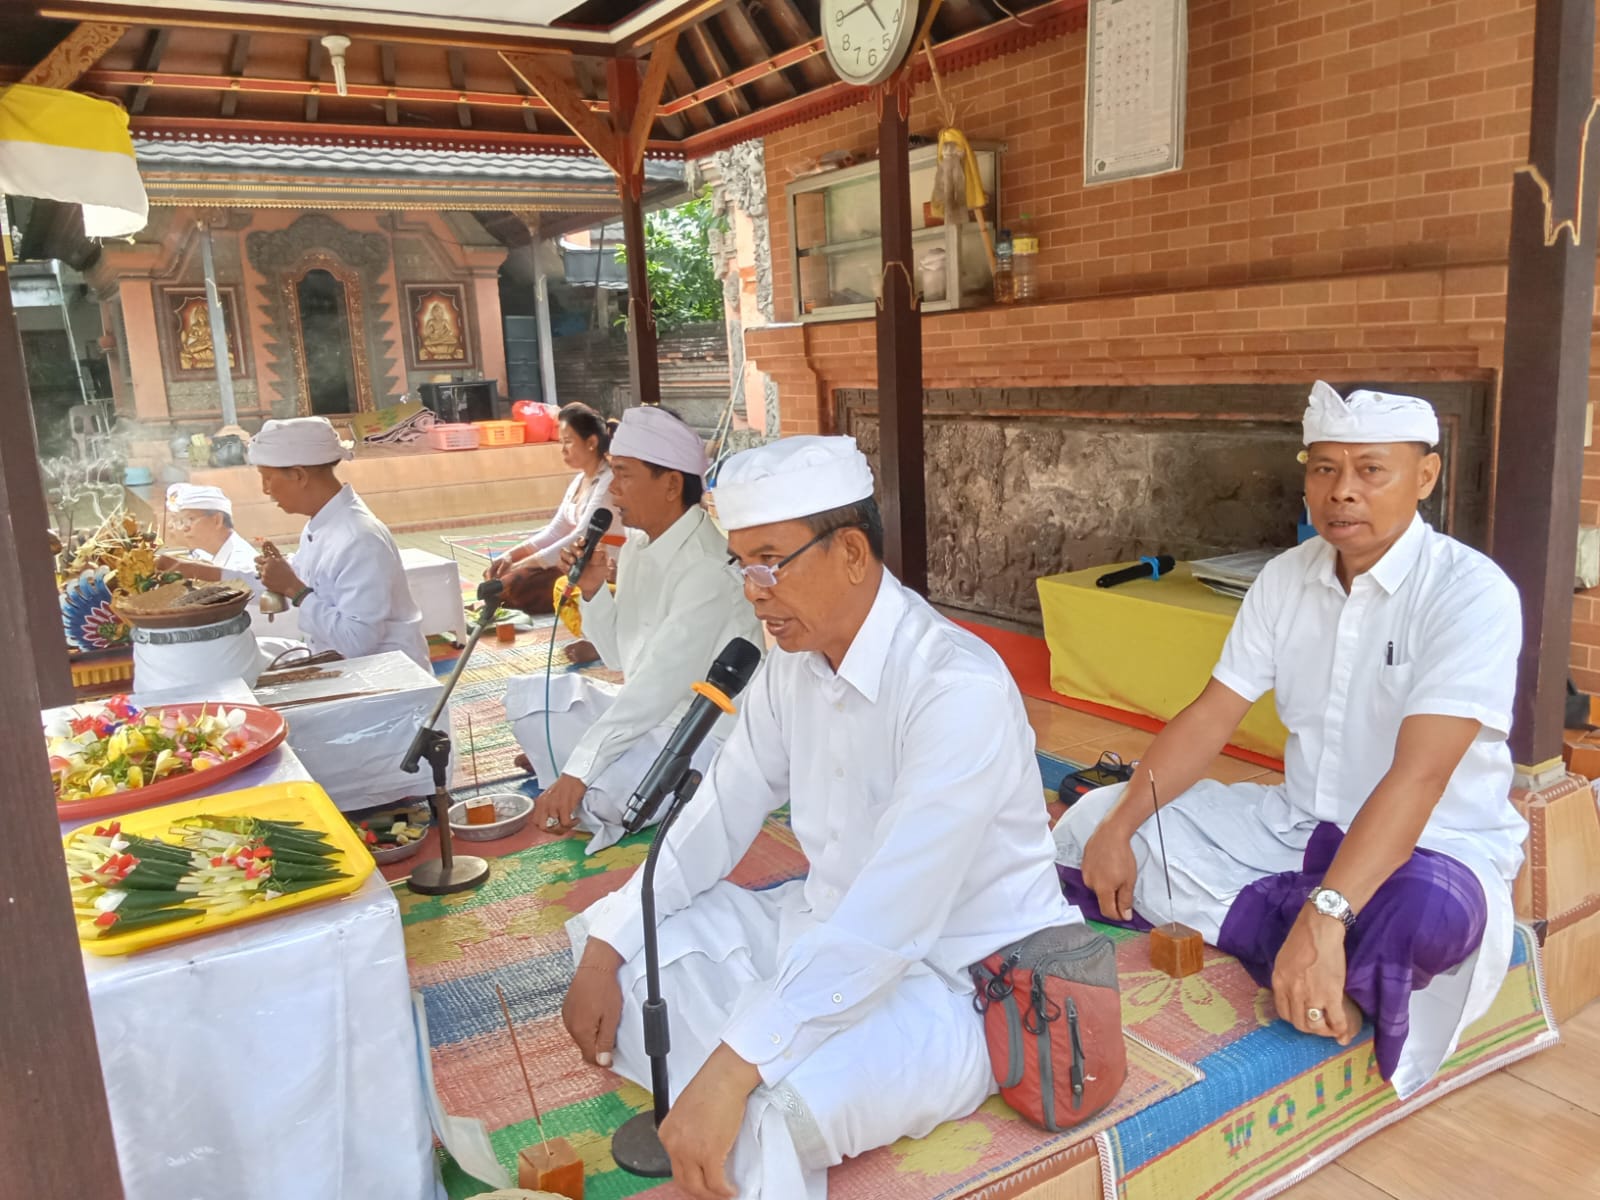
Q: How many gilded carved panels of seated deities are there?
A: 2